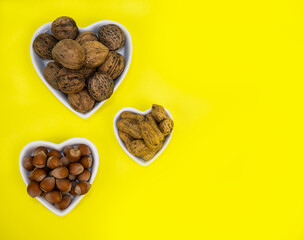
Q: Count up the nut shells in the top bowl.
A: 12